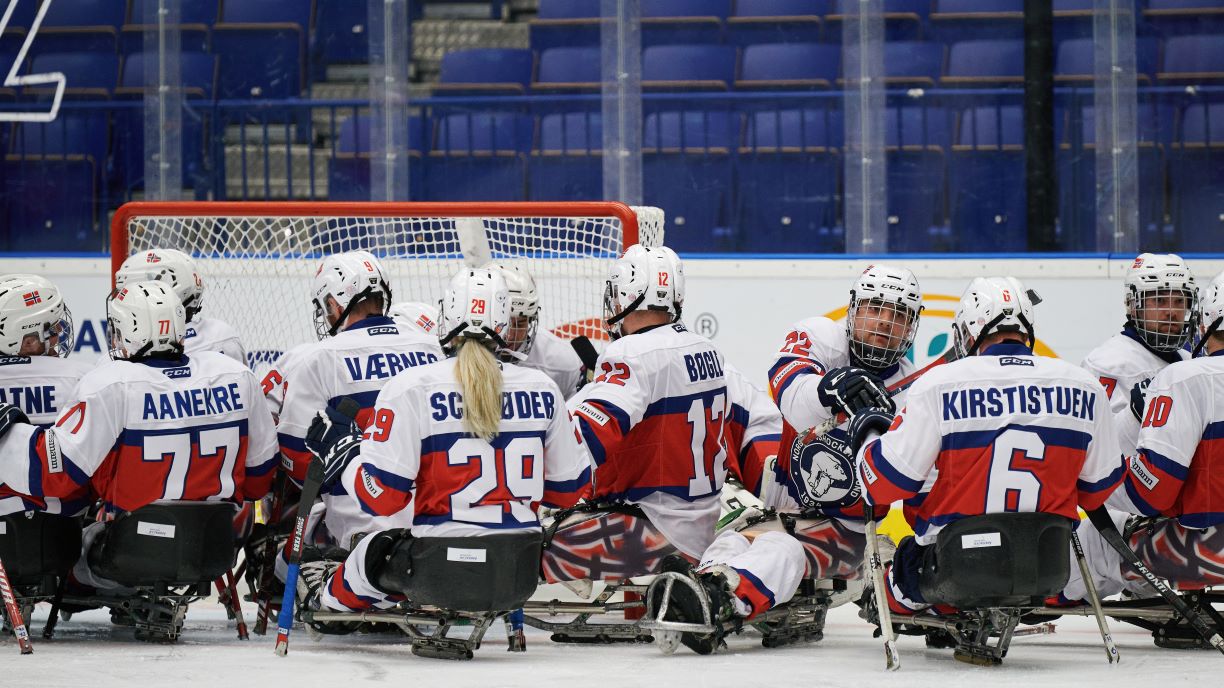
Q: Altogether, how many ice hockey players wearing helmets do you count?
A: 12